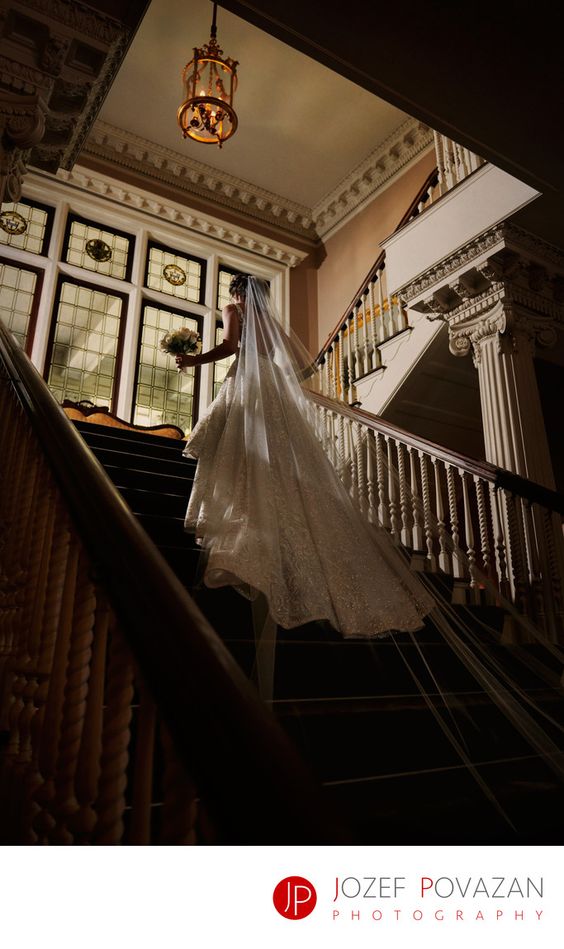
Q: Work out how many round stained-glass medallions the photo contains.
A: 3